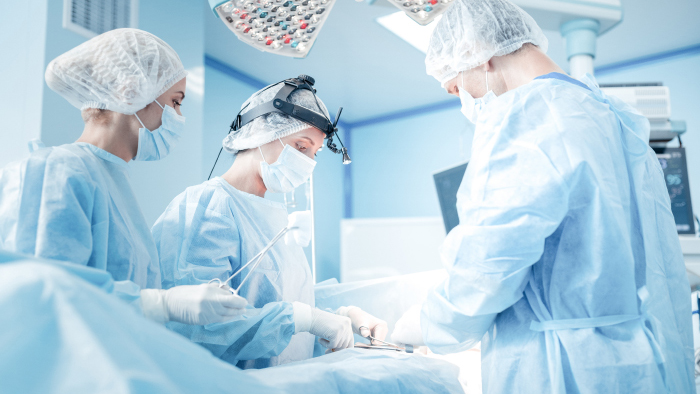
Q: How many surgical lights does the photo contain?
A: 2